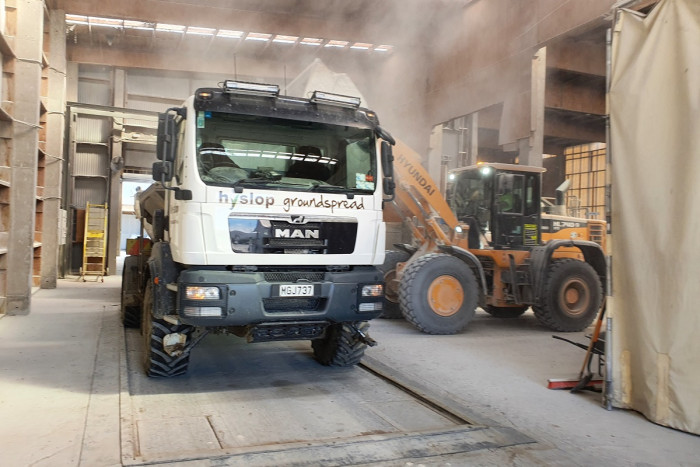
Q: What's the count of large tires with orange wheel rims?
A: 2